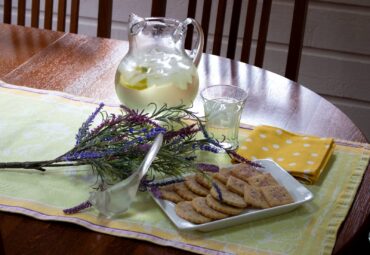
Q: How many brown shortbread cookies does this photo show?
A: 14